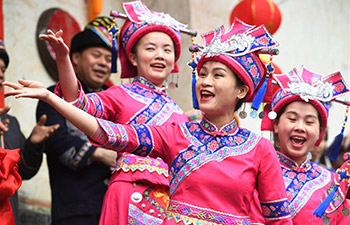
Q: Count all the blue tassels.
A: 5